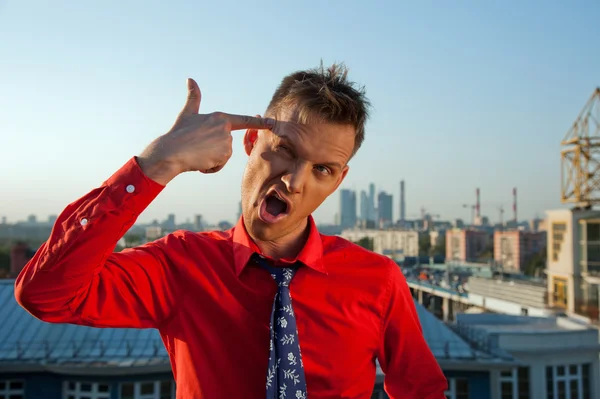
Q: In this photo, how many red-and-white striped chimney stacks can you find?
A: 2